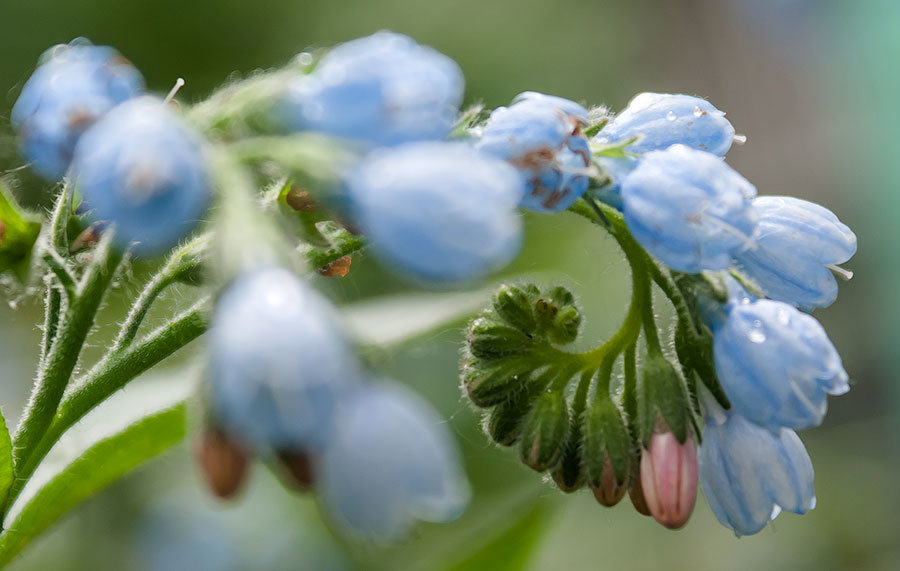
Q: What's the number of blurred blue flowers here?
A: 6